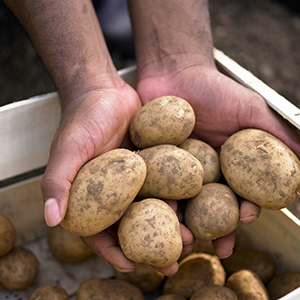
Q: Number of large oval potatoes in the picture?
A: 2